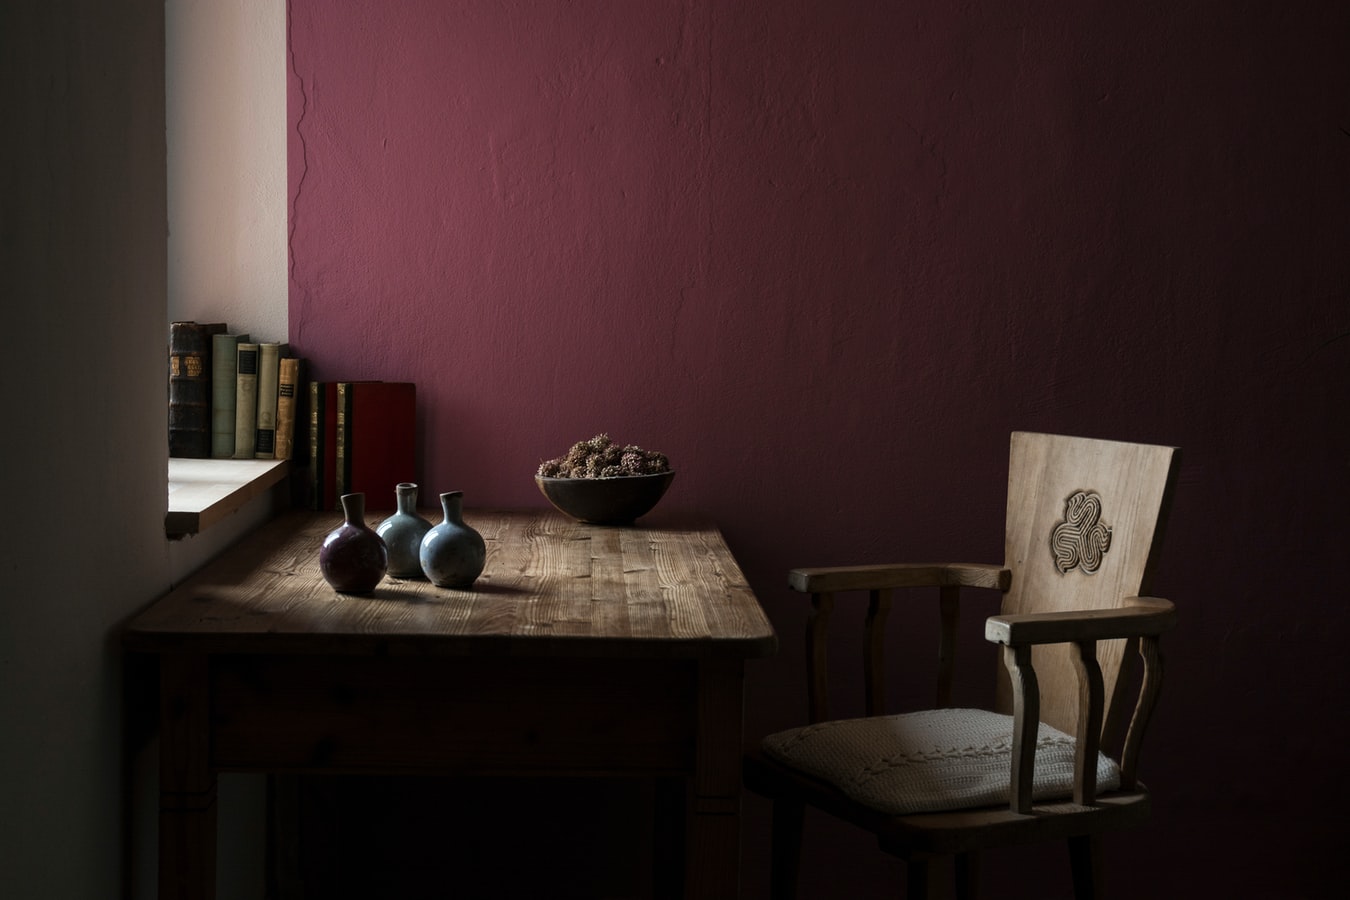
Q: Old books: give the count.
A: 7